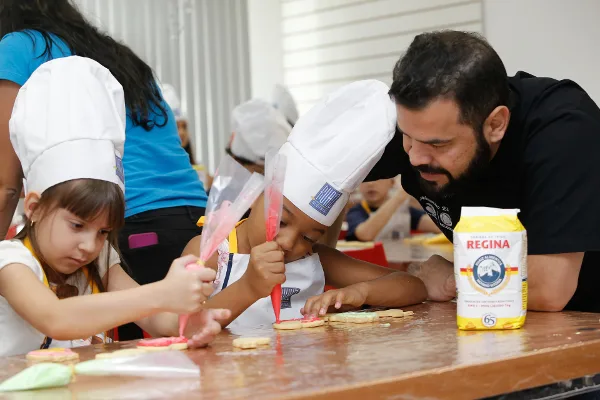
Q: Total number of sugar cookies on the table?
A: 7